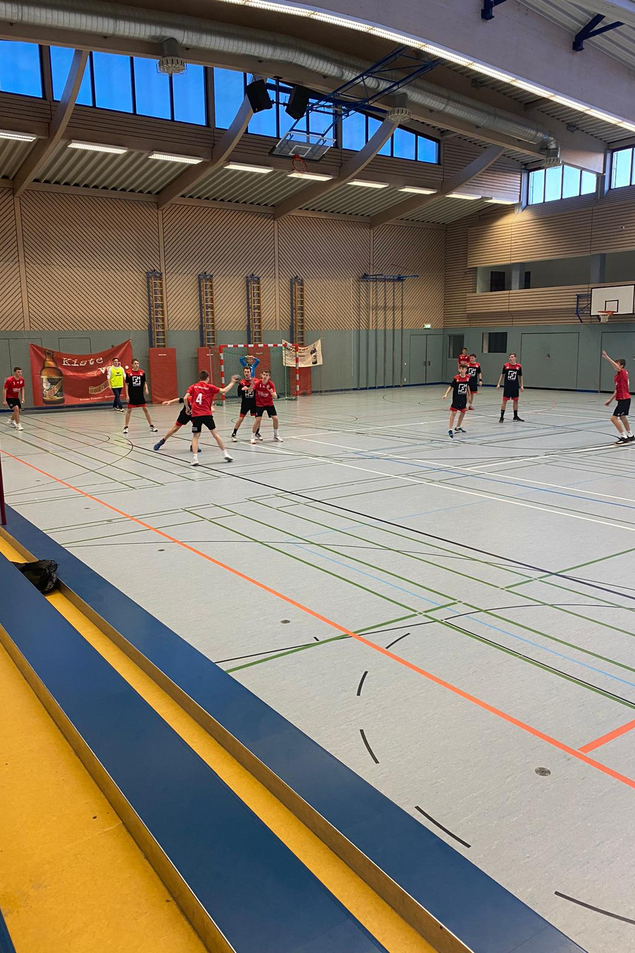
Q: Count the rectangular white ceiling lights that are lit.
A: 9